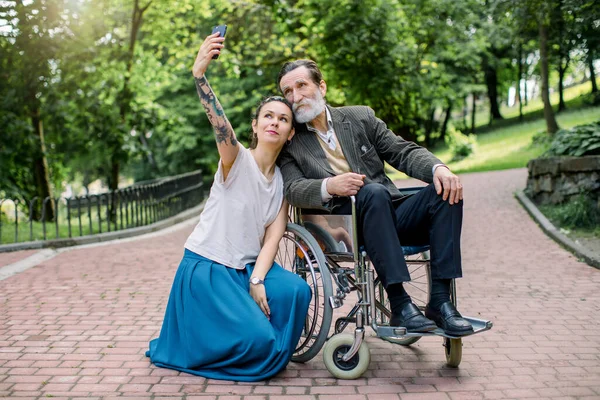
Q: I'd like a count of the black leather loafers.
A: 2